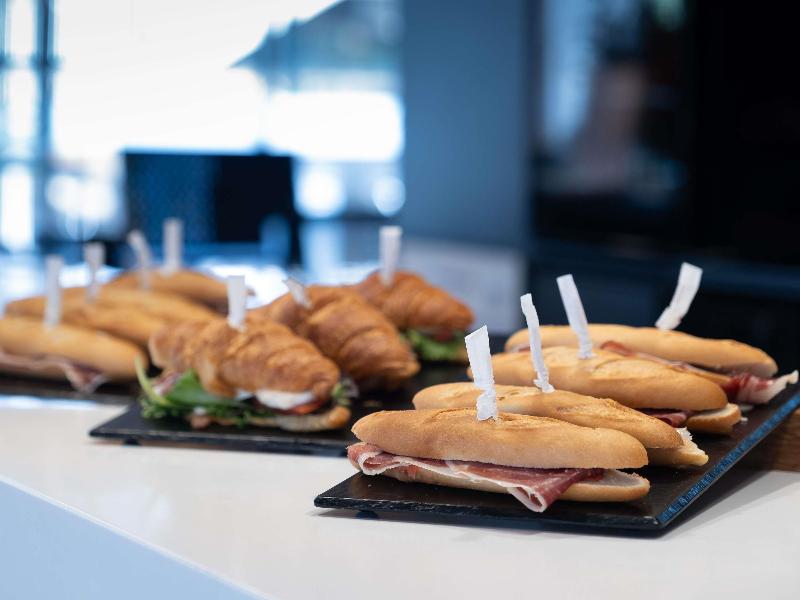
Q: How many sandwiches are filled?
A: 11